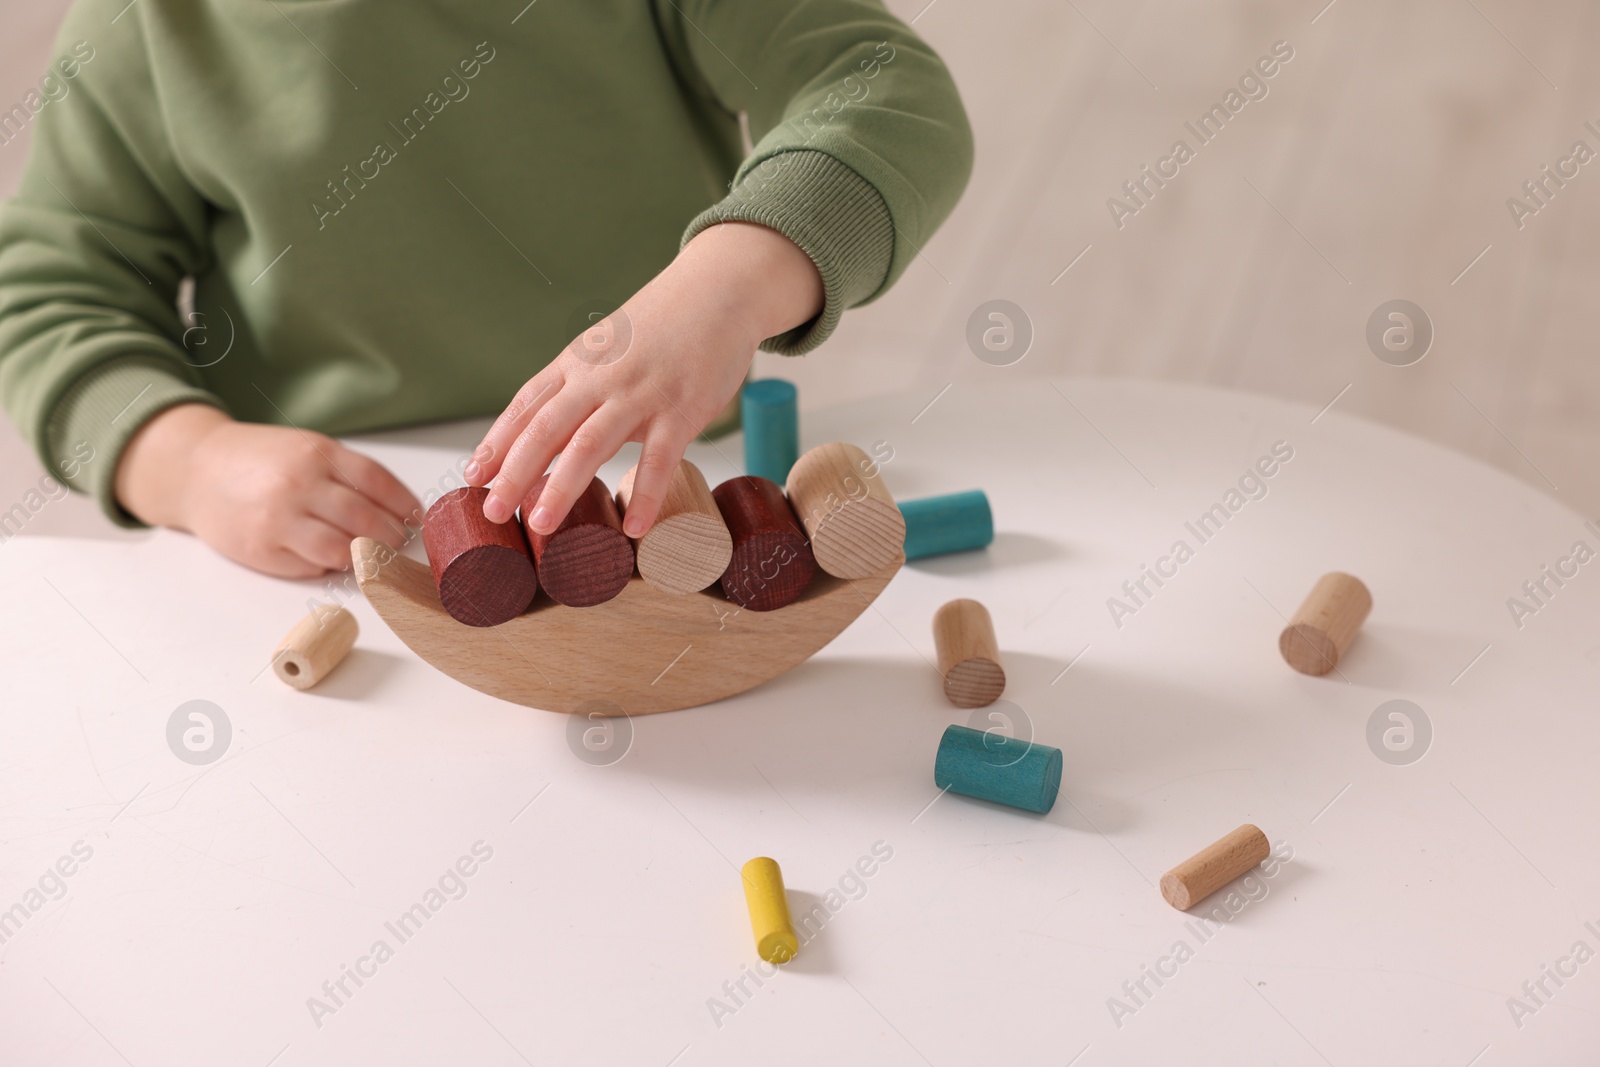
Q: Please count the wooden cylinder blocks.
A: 13